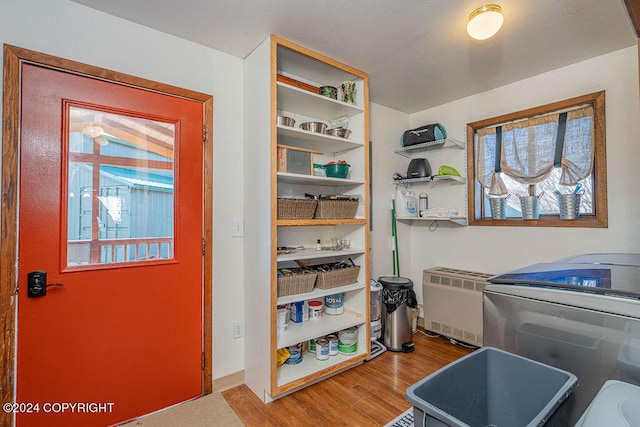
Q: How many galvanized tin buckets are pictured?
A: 3